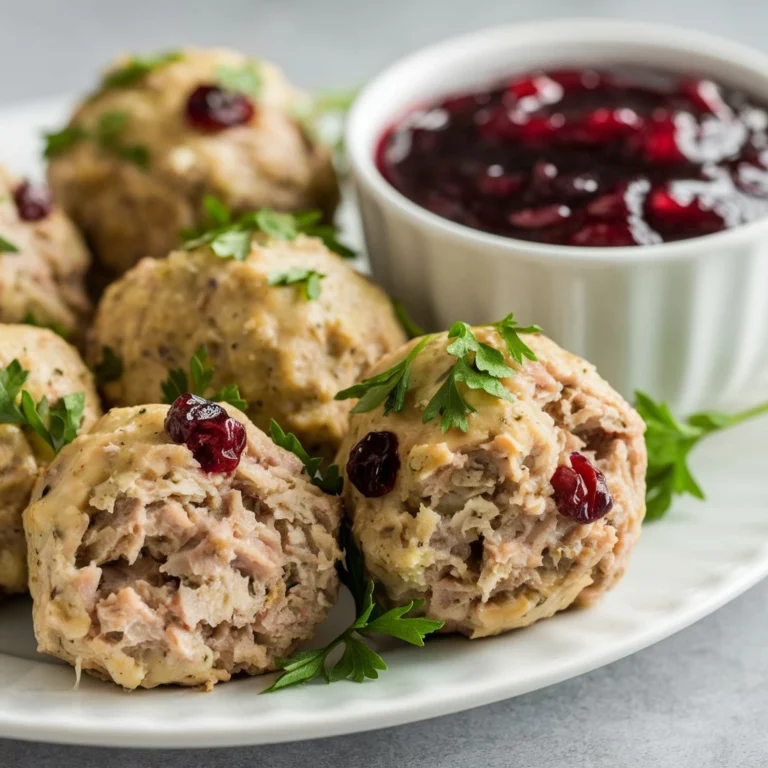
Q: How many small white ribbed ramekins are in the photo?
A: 1